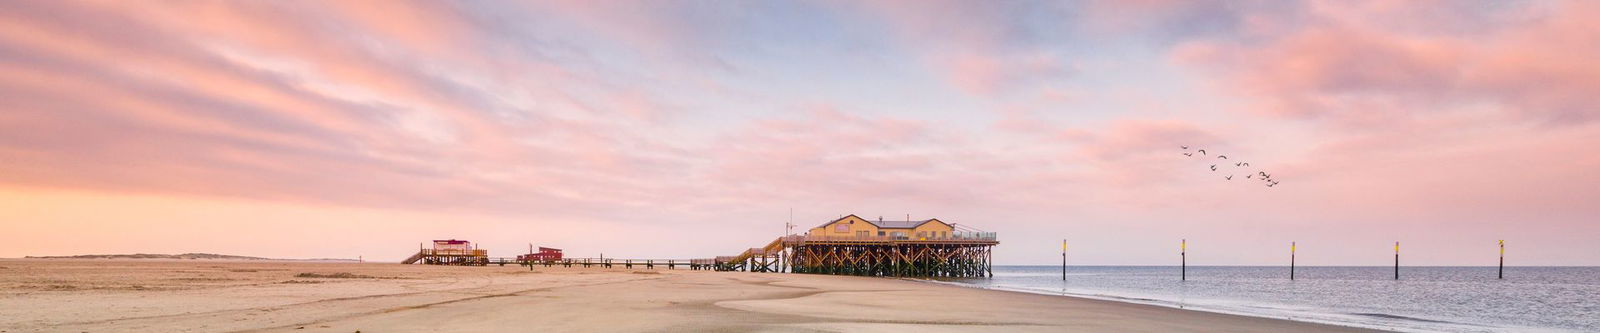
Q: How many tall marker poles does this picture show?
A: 5